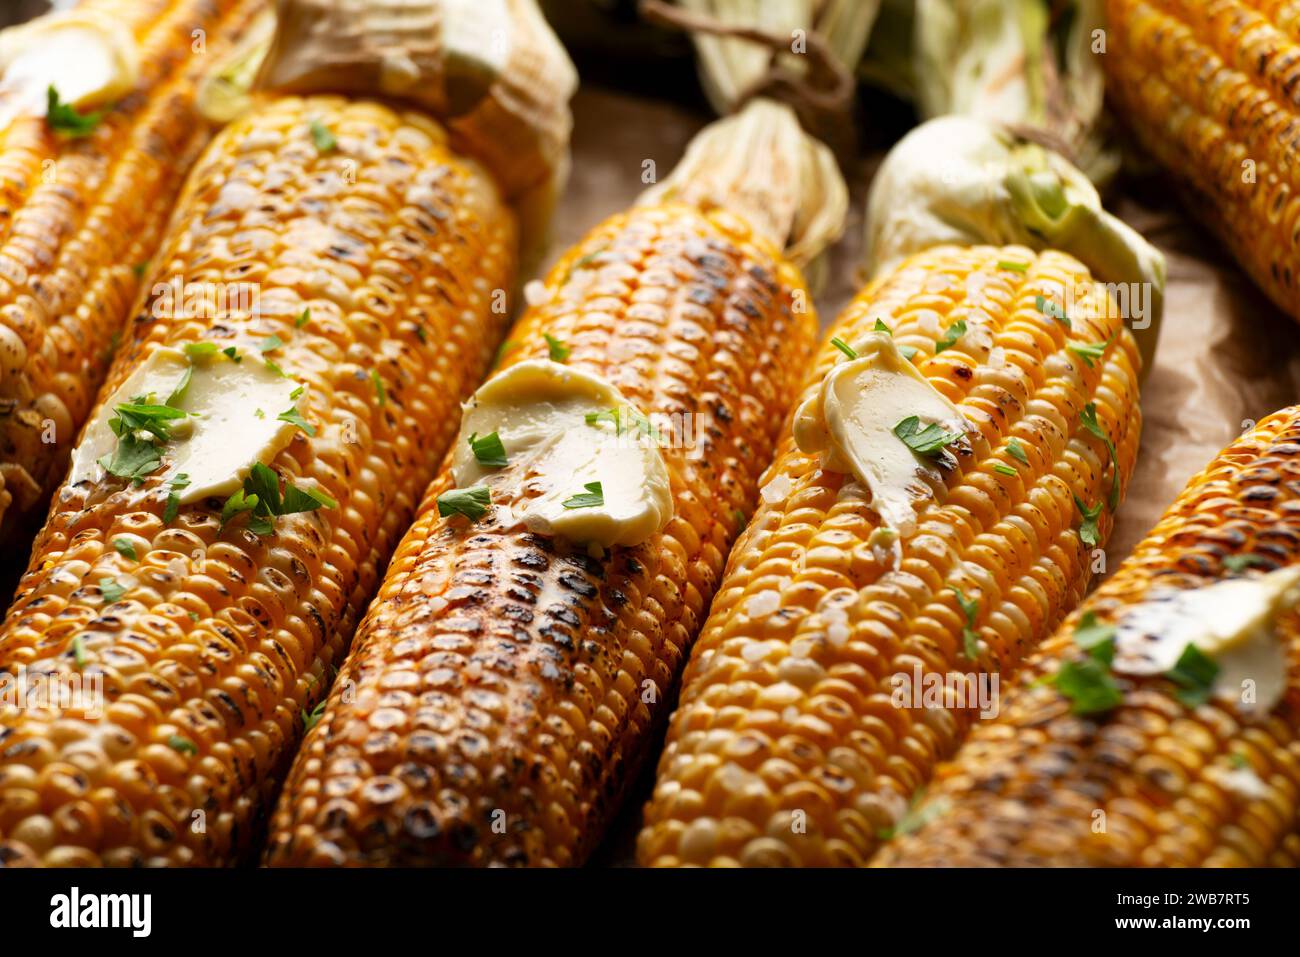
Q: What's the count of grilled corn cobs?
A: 6